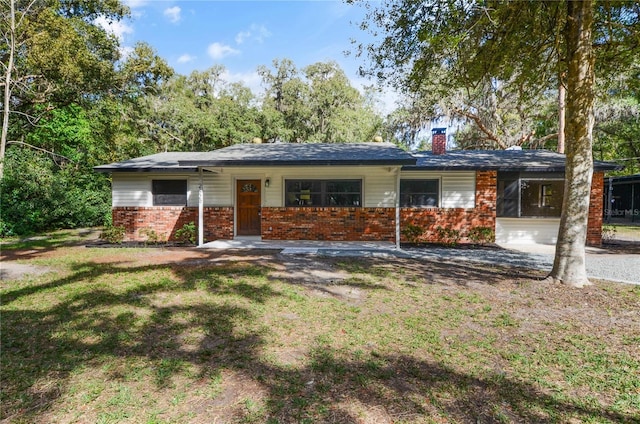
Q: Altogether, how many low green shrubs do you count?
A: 6